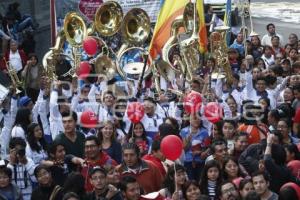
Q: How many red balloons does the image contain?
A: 7